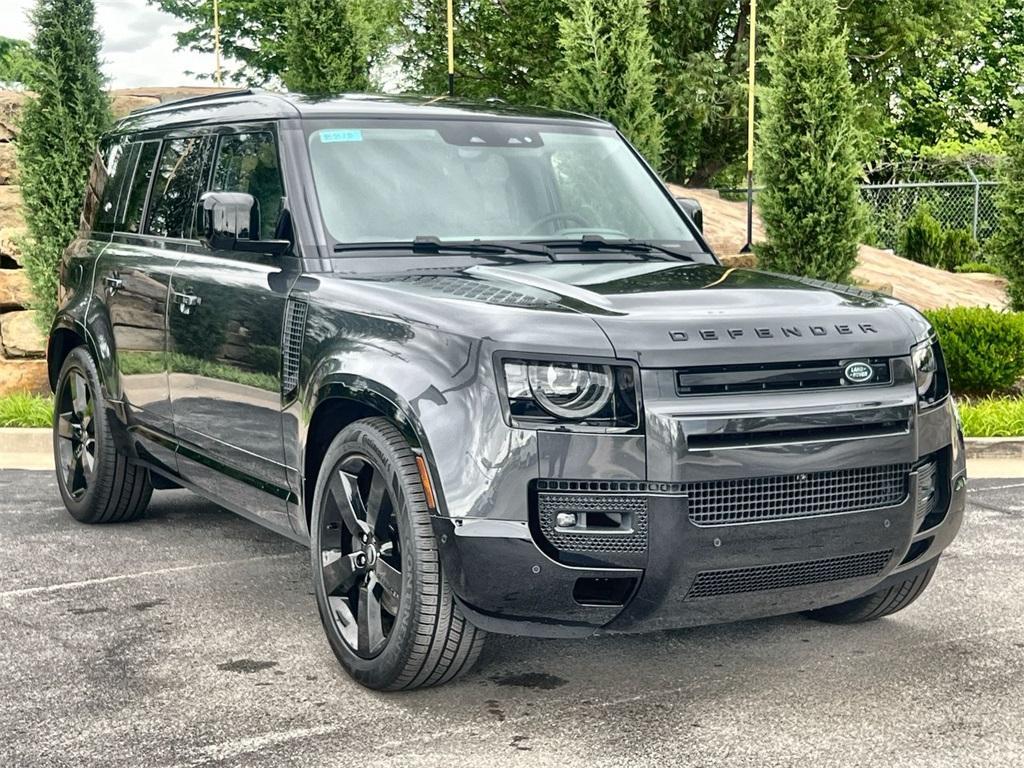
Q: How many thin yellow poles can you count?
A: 3